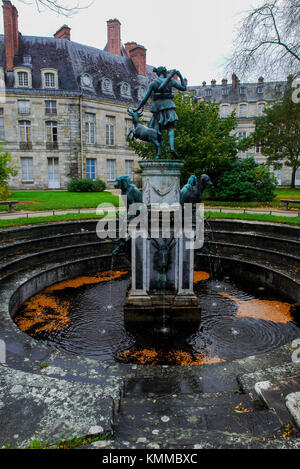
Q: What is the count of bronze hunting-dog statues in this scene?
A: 3